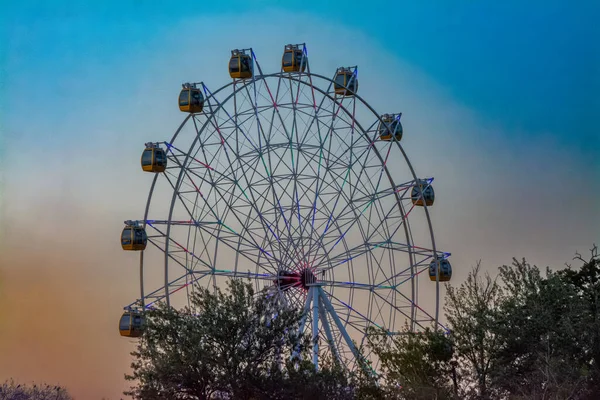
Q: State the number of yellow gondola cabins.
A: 10